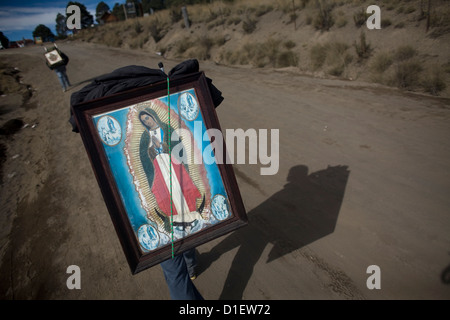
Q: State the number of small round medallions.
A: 4